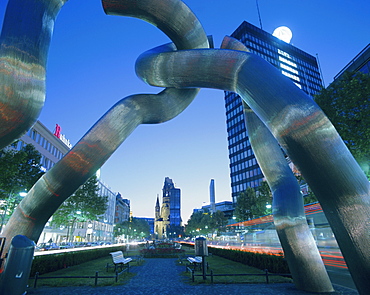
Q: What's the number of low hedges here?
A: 2